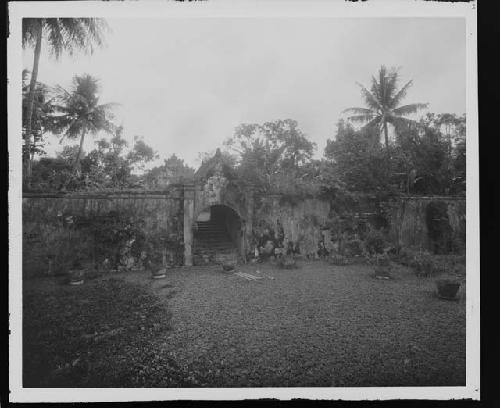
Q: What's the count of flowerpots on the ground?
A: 5